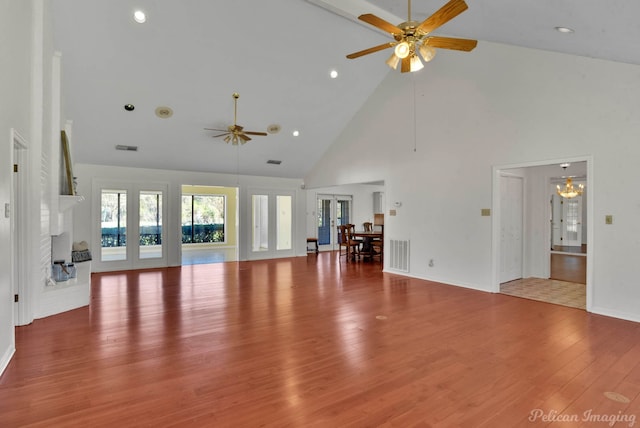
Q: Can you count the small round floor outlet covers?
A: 2